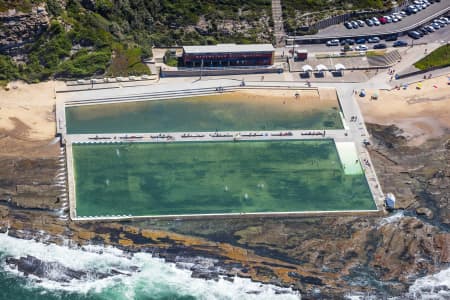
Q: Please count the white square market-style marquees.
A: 3